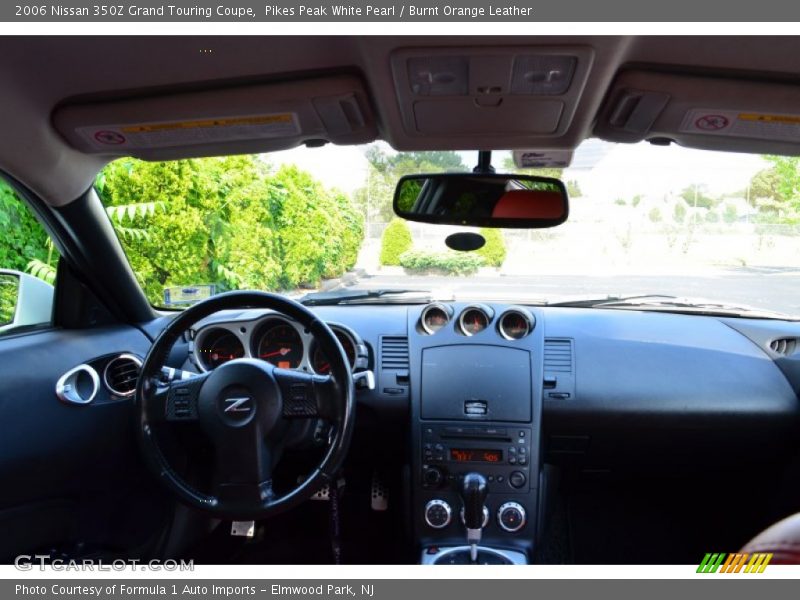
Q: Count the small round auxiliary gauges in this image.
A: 3